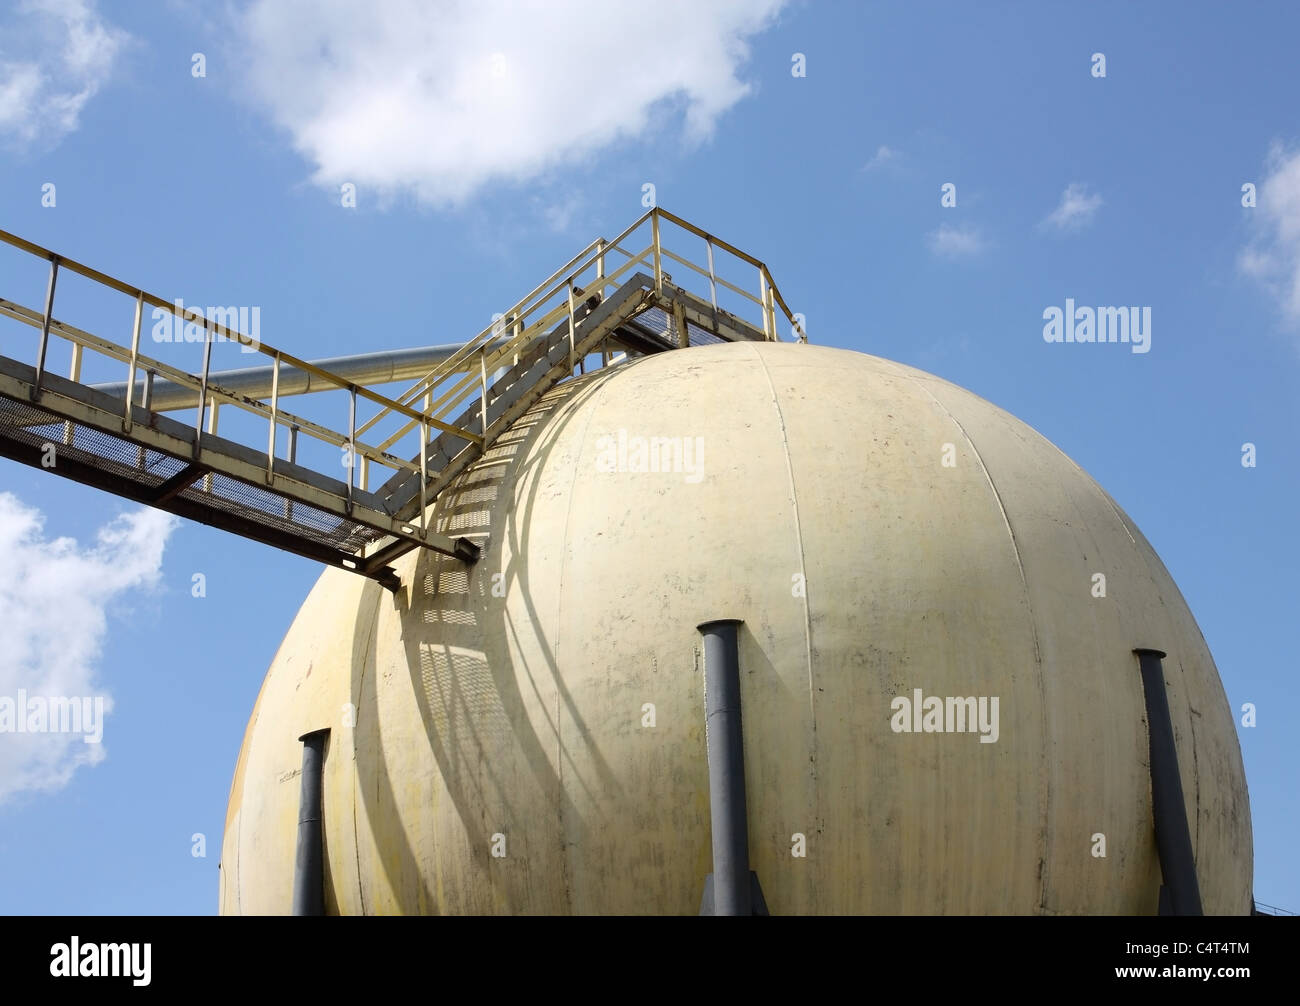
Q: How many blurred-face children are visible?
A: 0